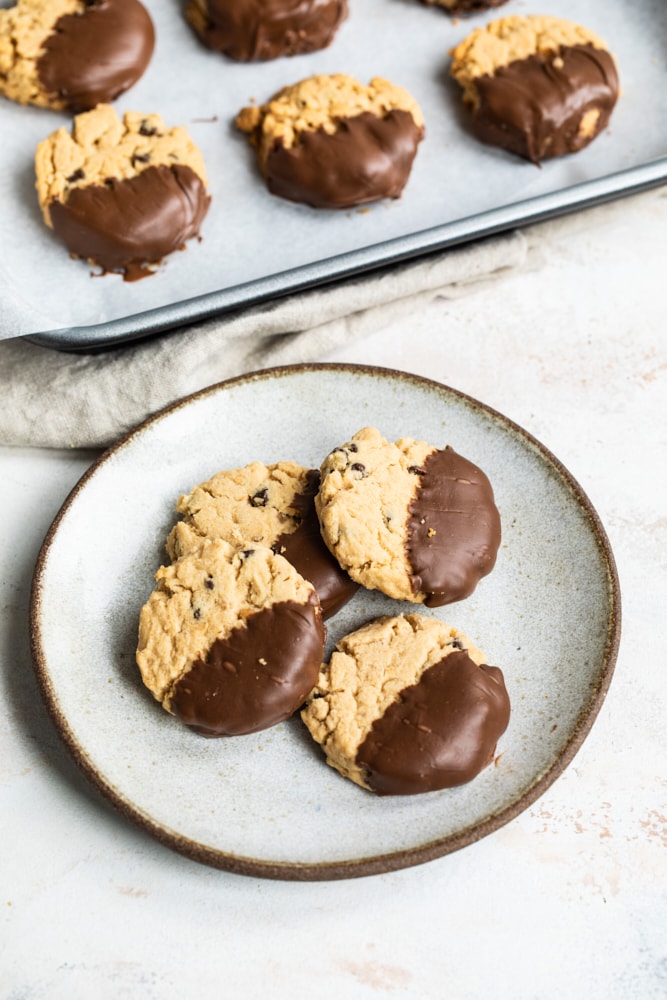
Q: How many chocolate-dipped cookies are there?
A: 10